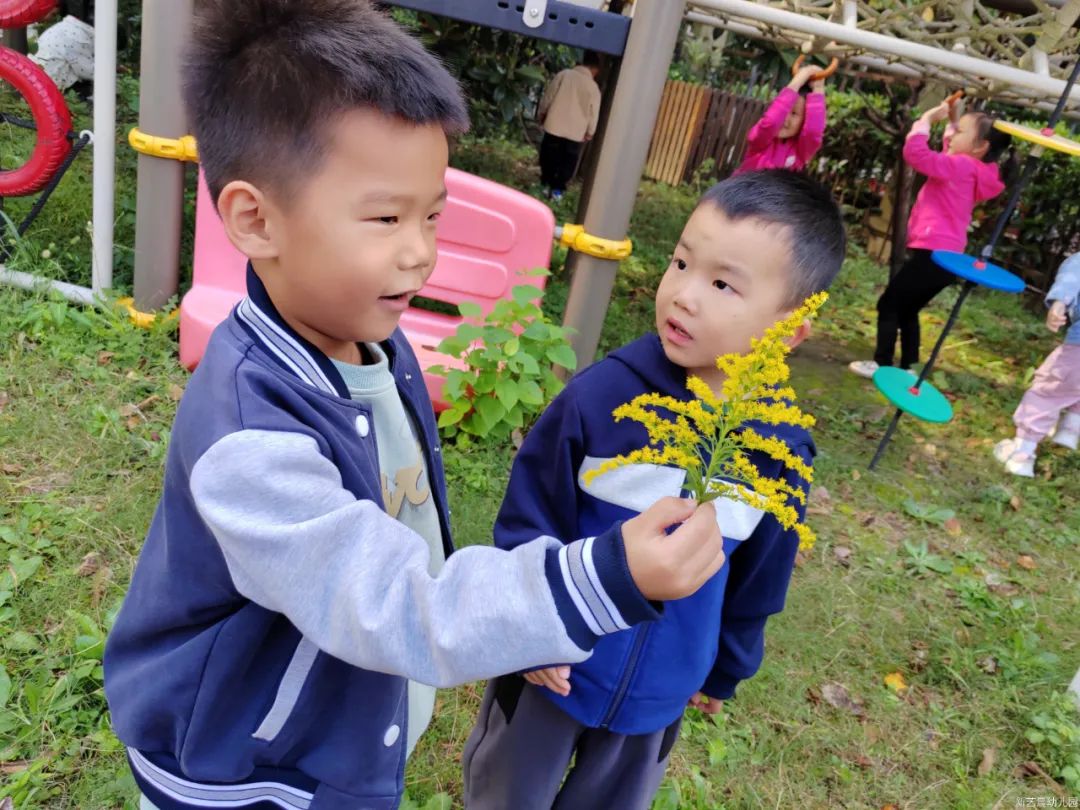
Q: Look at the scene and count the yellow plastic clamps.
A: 3